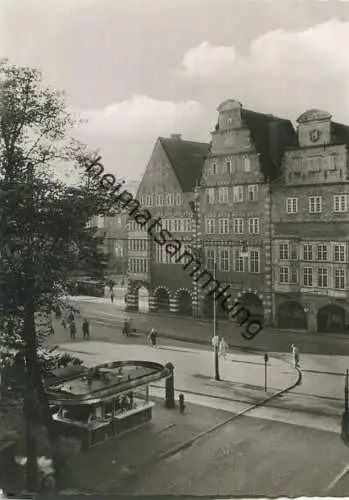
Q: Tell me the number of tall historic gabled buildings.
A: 3